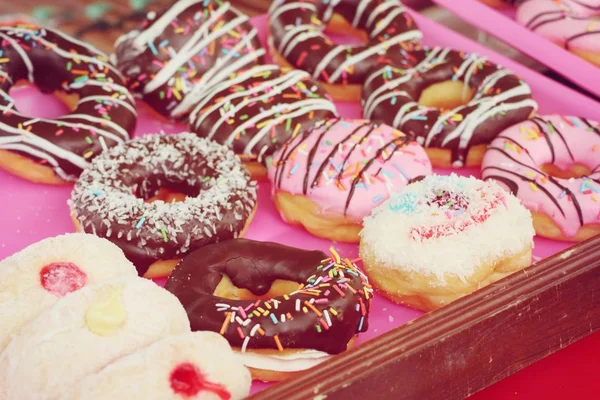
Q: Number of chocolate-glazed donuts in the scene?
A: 7